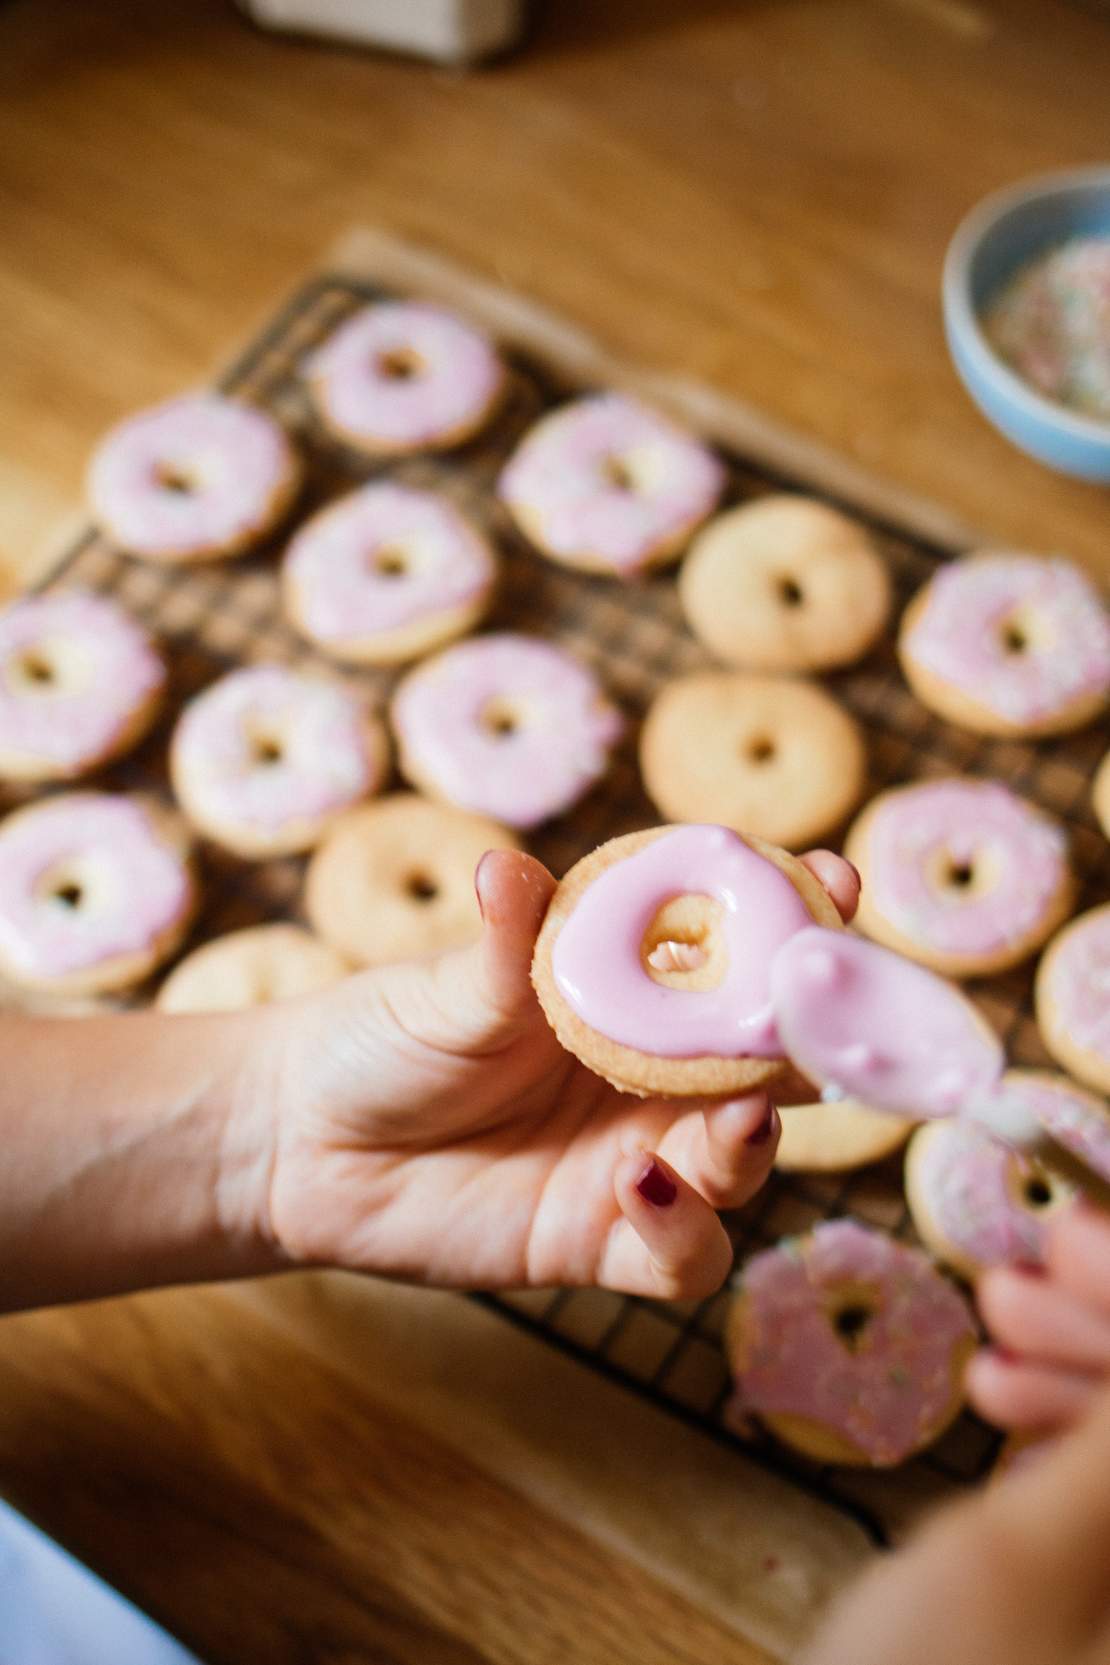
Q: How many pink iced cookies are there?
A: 14